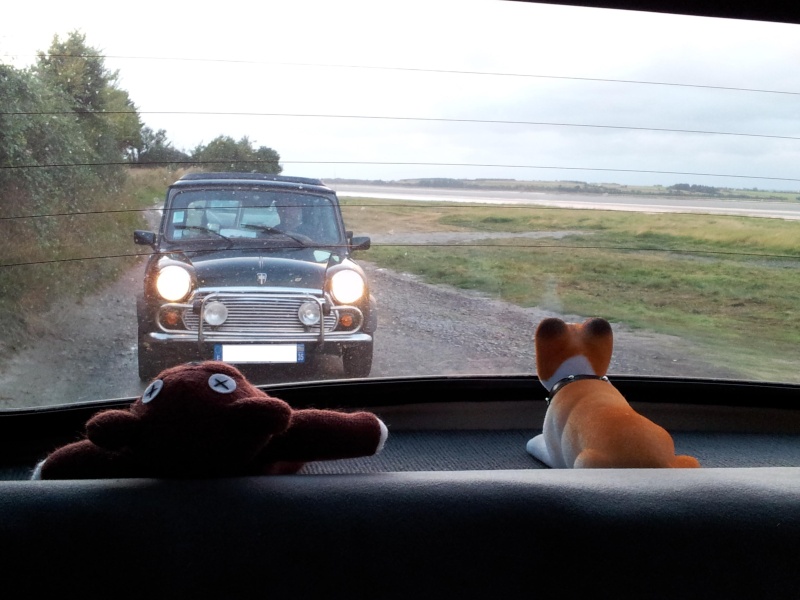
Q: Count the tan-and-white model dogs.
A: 1